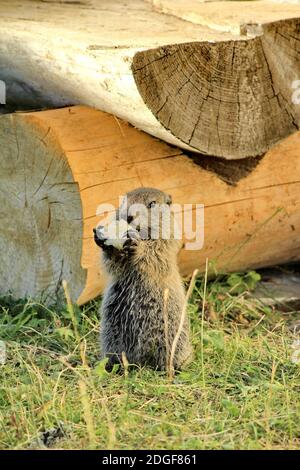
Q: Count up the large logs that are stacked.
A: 2